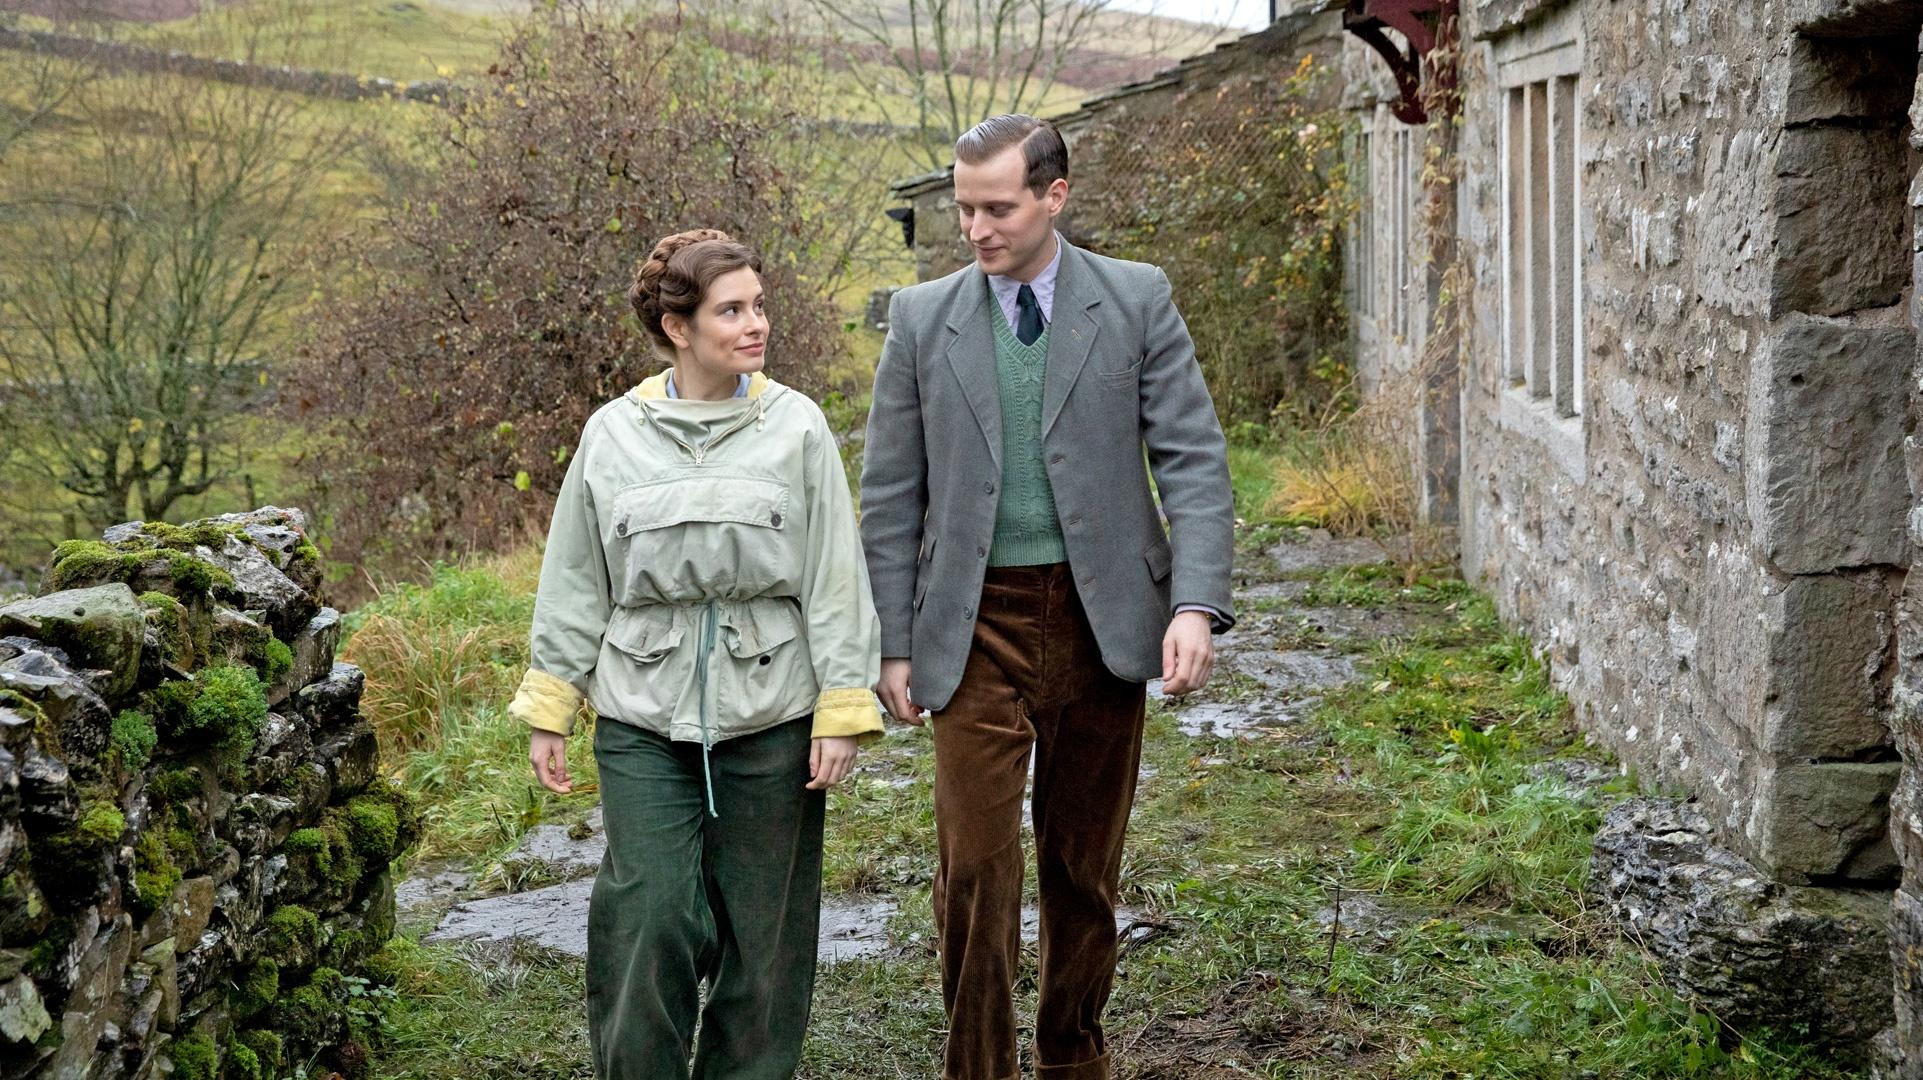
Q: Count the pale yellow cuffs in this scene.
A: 2